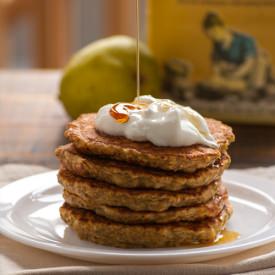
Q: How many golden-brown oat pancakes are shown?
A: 5